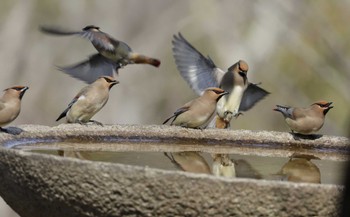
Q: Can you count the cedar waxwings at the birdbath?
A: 6